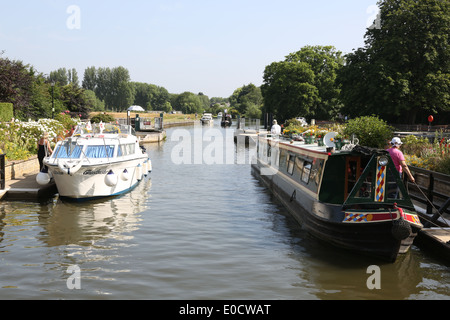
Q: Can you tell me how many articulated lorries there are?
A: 0